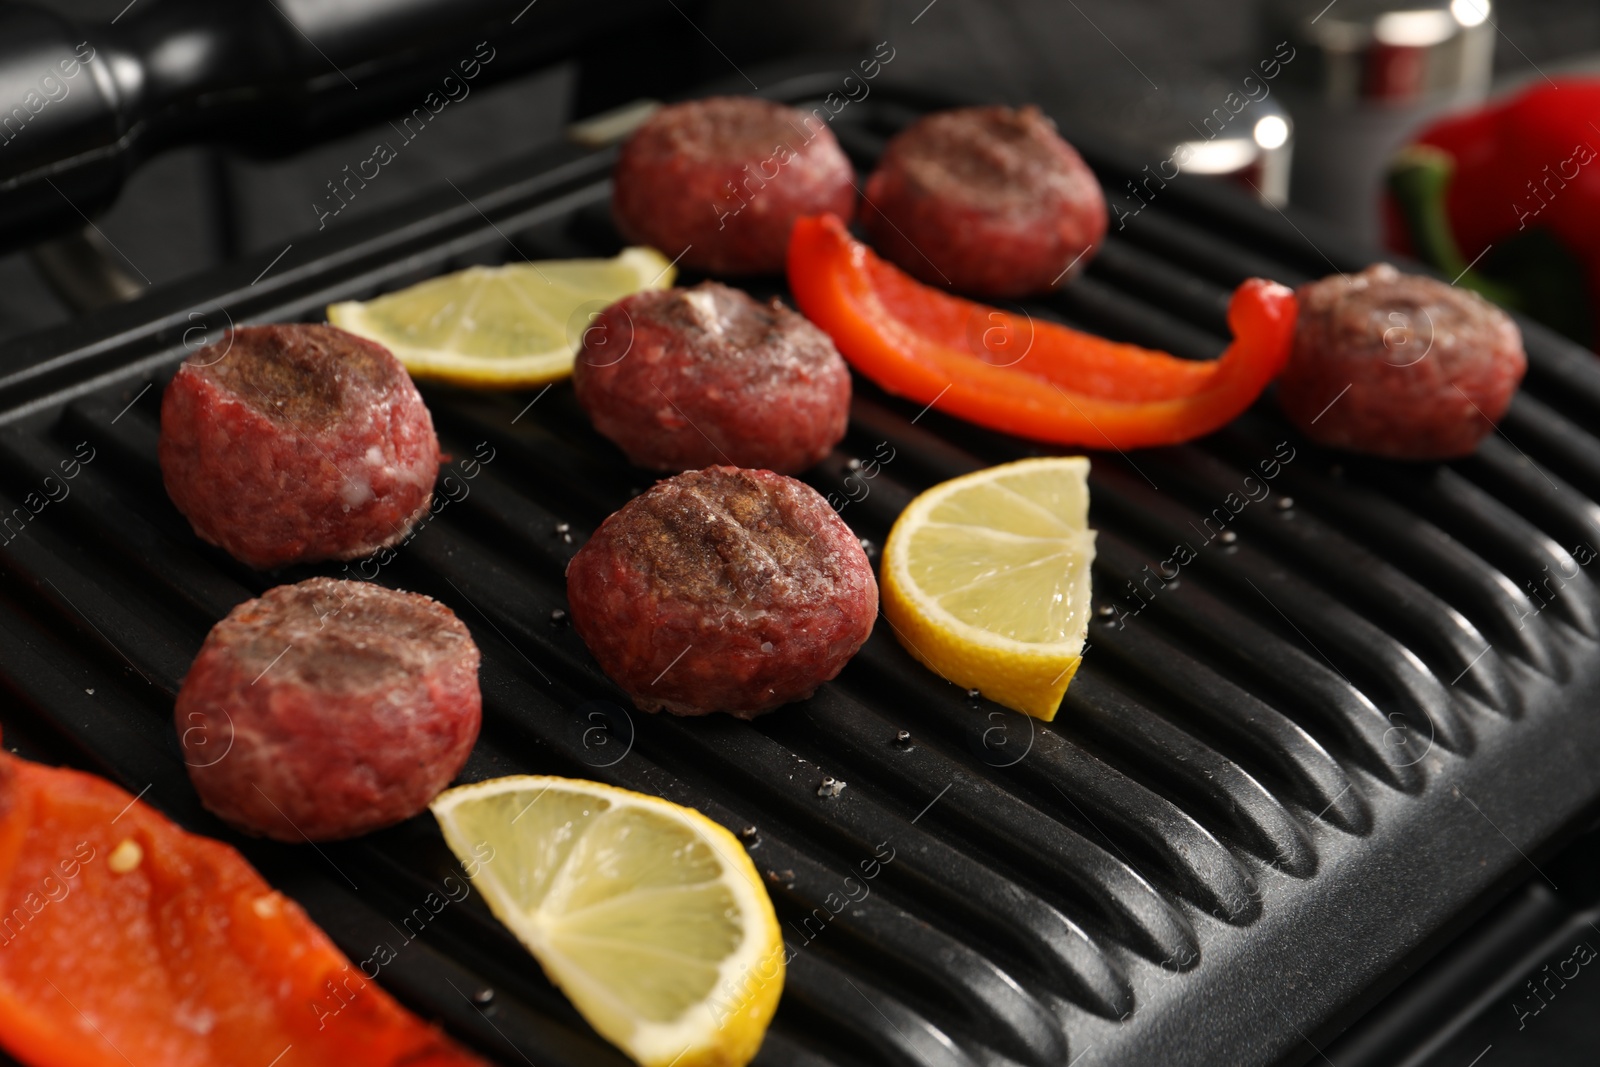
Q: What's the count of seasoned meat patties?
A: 7